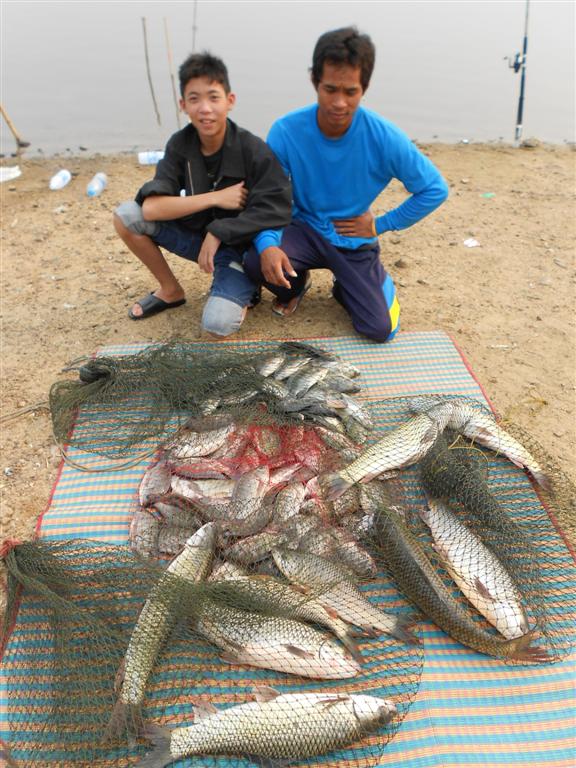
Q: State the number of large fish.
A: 9